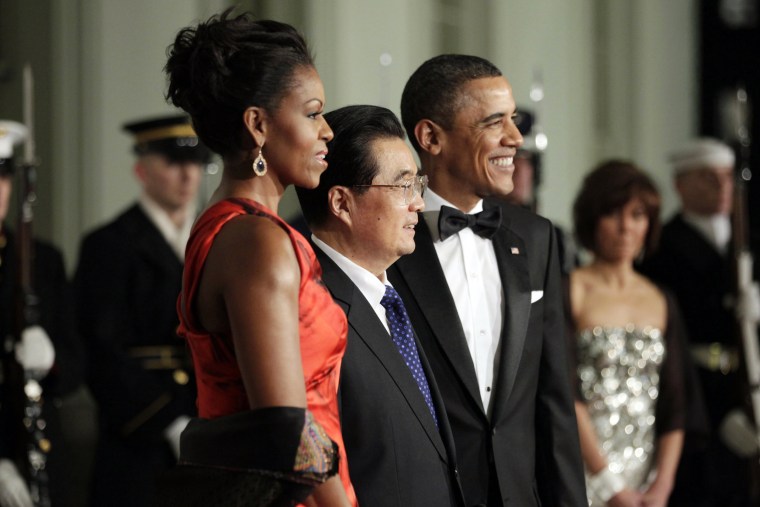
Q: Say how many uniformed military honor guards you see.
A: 4